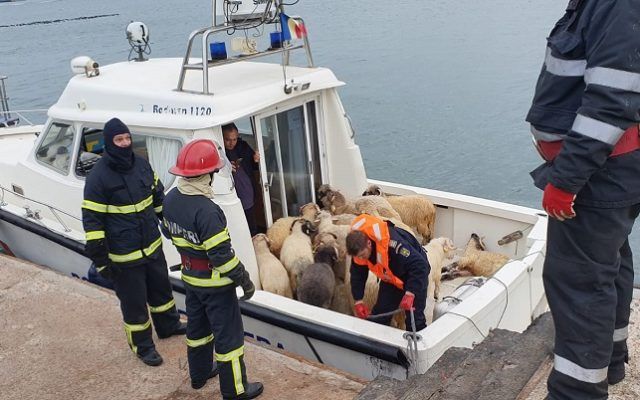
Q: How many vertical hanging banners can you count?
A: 0